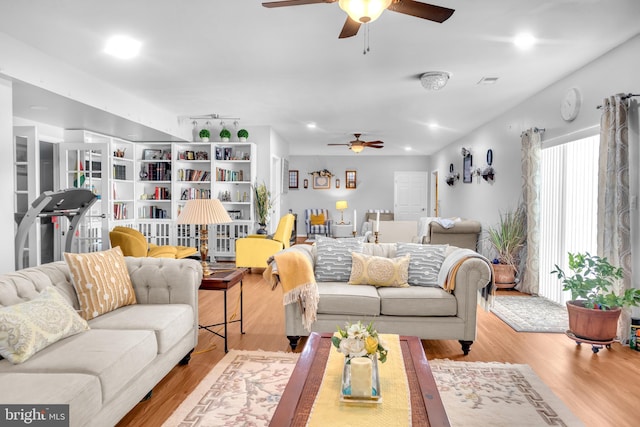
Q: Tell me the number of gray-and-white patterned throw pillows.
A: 2